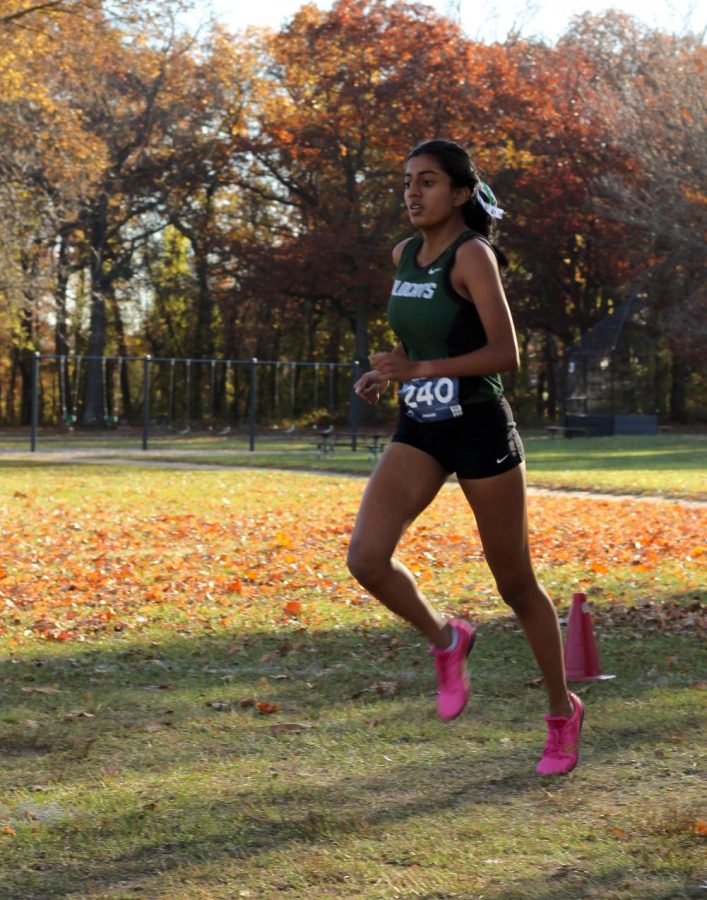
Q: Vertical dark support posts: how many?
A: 4